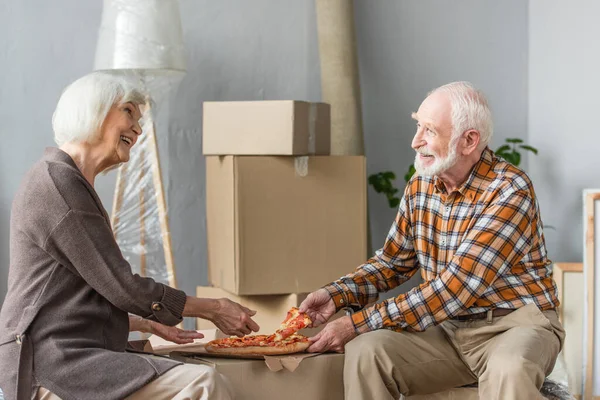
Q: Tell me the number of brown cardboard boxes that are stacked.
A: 3